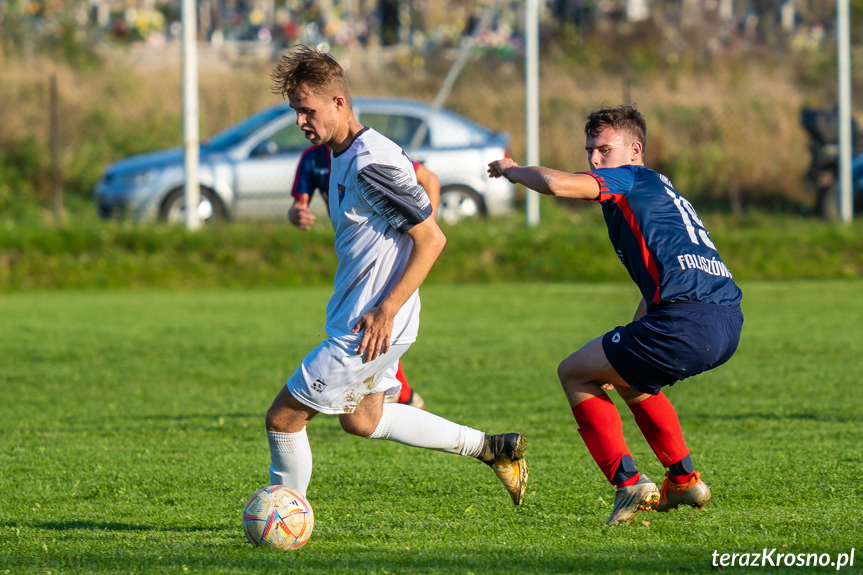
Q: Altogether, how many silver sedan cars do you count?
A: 1